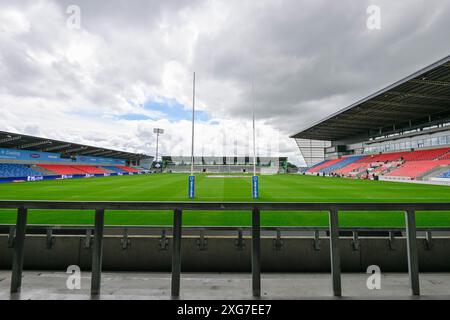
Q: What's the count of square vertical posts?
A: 6